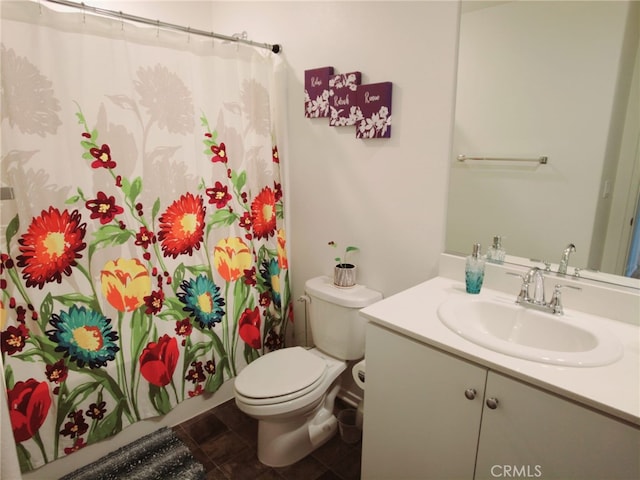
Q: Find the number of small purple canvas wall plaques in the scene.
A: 3